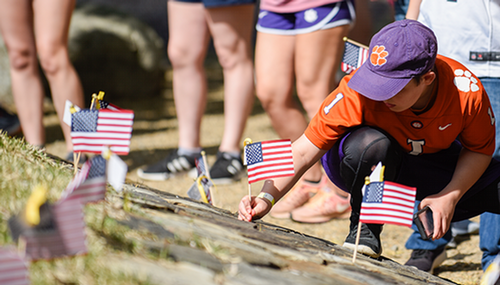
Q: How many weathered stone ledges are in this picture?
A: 1